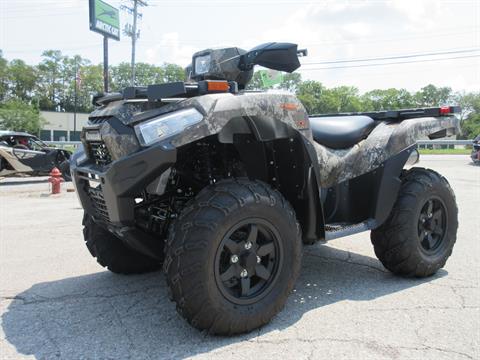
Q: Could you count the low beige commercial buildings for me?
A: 1